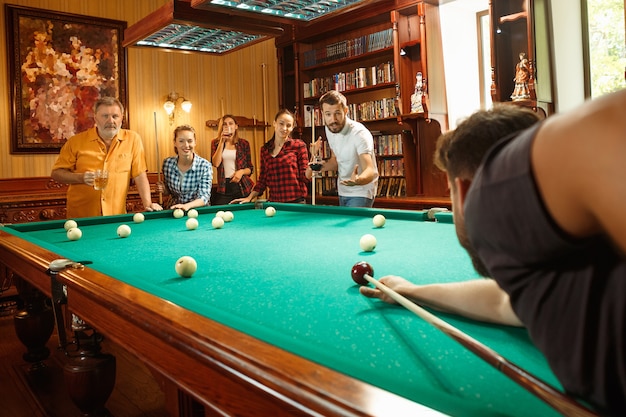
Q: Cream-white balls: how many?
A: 14